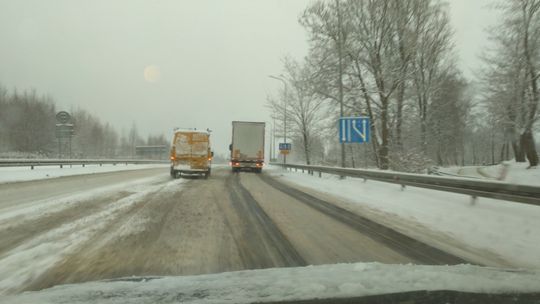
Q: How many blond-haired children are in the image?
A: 0